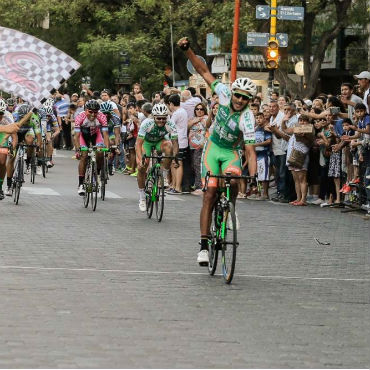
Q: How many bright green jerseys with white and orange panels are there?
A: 2